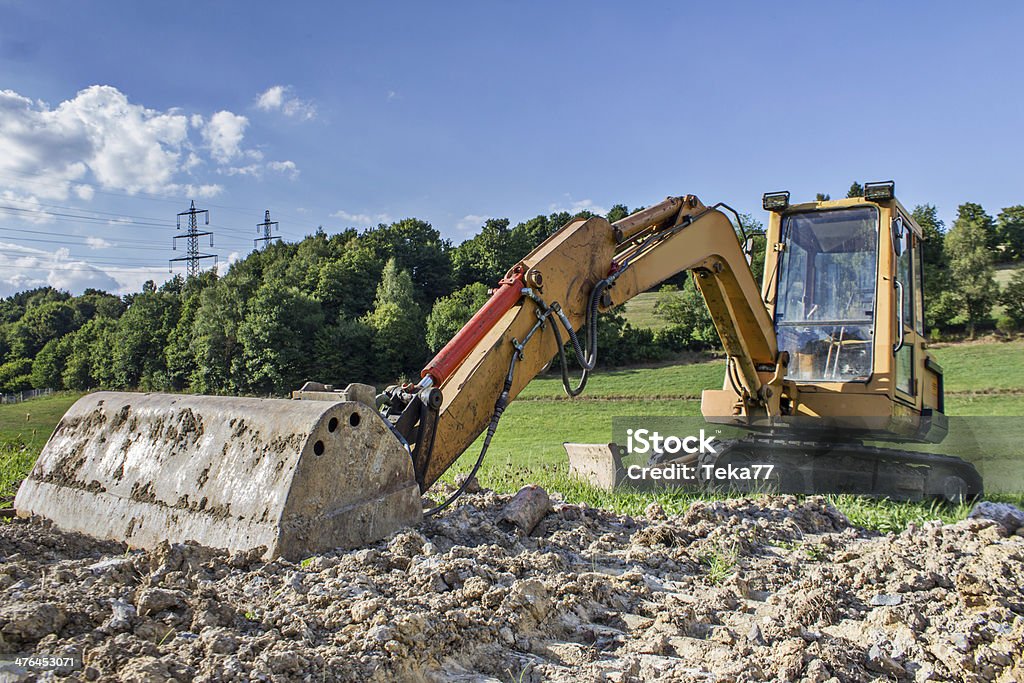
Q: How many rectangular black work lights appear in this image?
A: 2